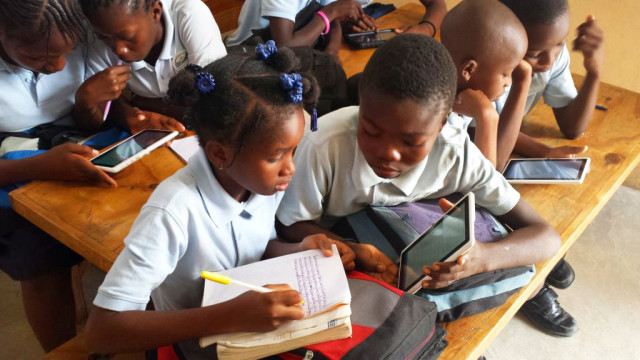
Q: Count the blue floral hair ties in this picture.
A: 3